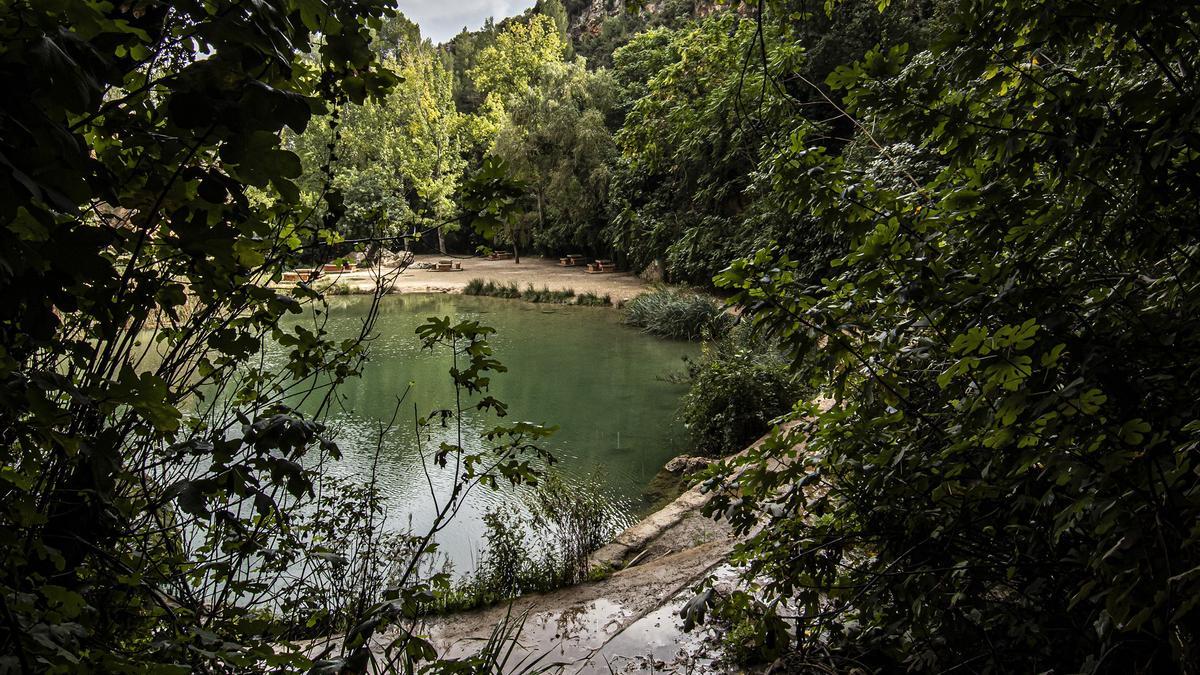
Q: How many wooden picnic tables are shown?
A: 6